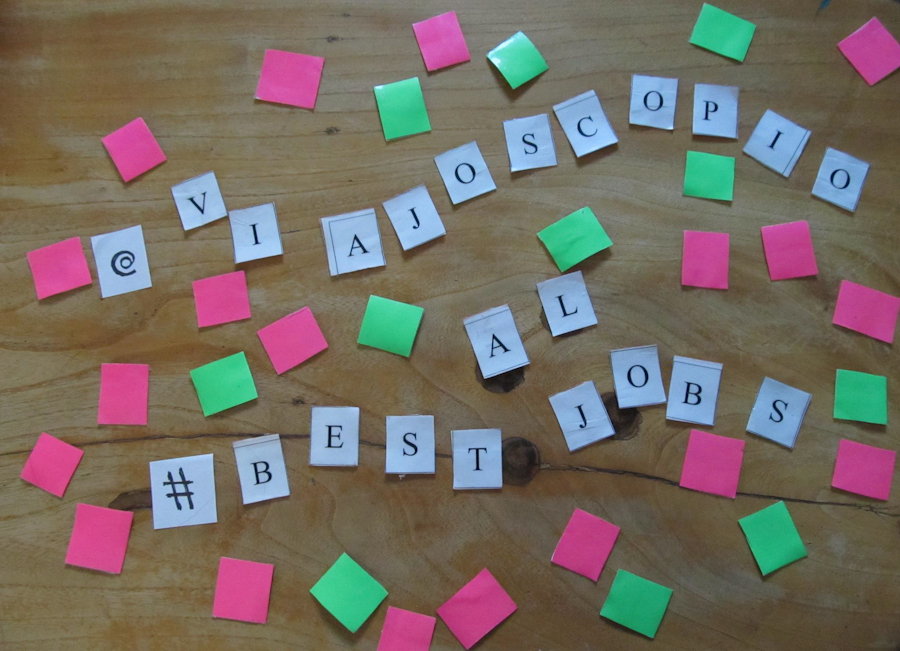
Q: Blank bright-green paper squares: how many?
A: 11